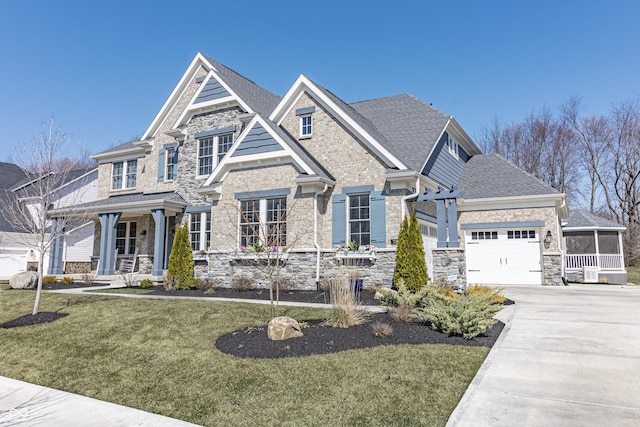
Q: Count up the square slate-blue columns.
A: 7